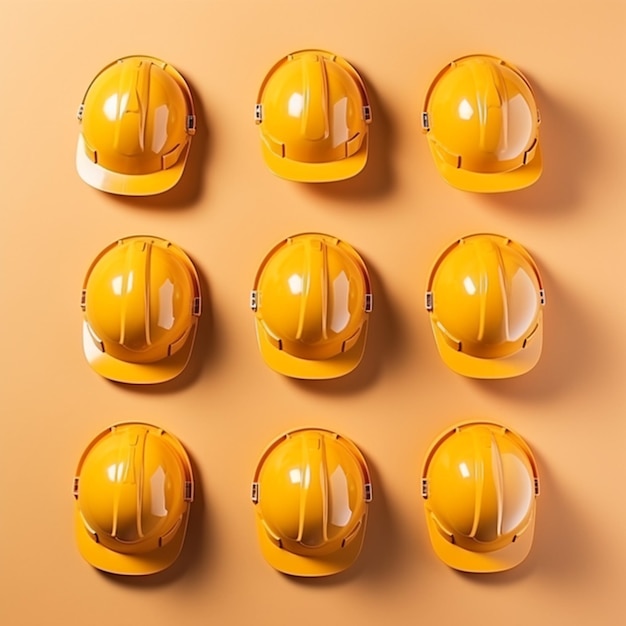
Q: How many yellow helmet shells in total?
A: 9